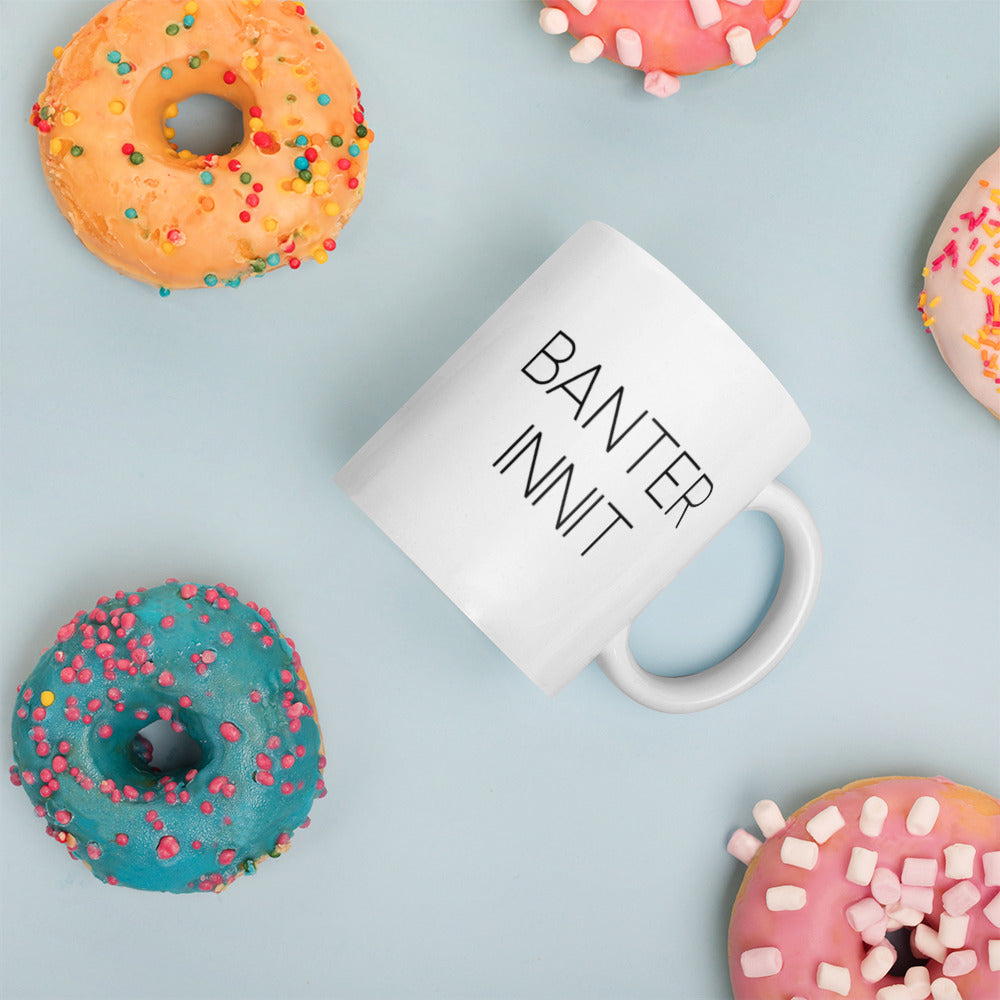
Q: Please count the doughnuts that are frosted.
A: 5